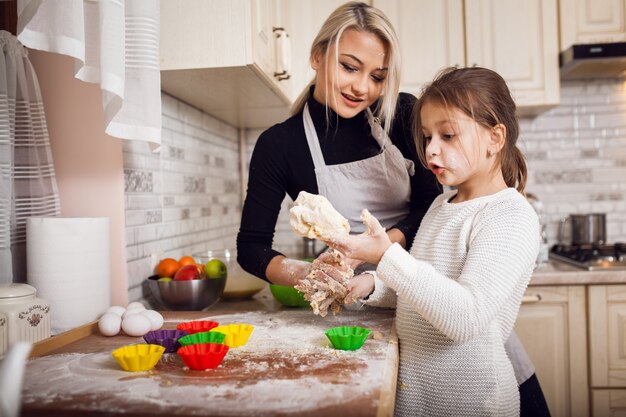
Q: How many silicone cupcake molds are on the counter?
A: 7